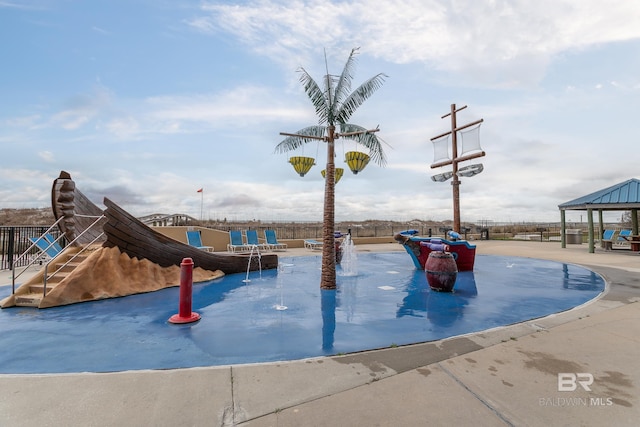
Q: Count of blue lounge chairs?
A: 9